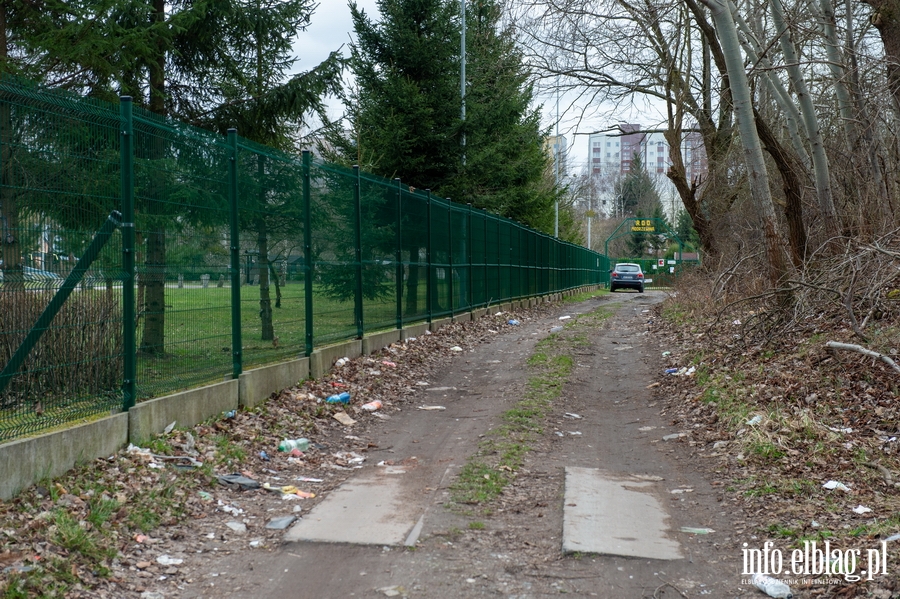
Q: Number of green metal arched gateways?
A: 1